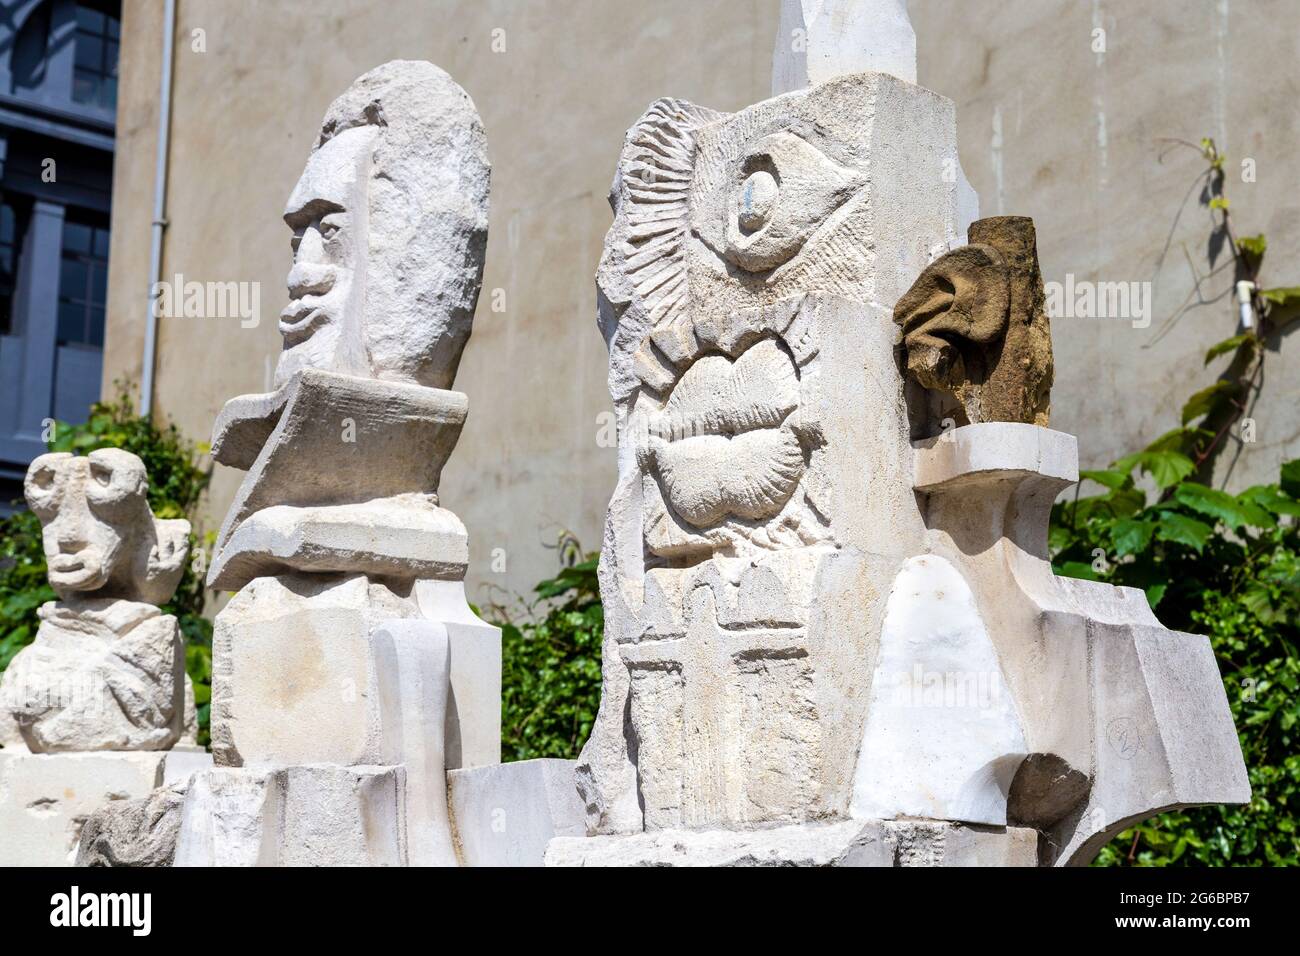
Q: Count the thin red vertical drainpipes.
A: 0